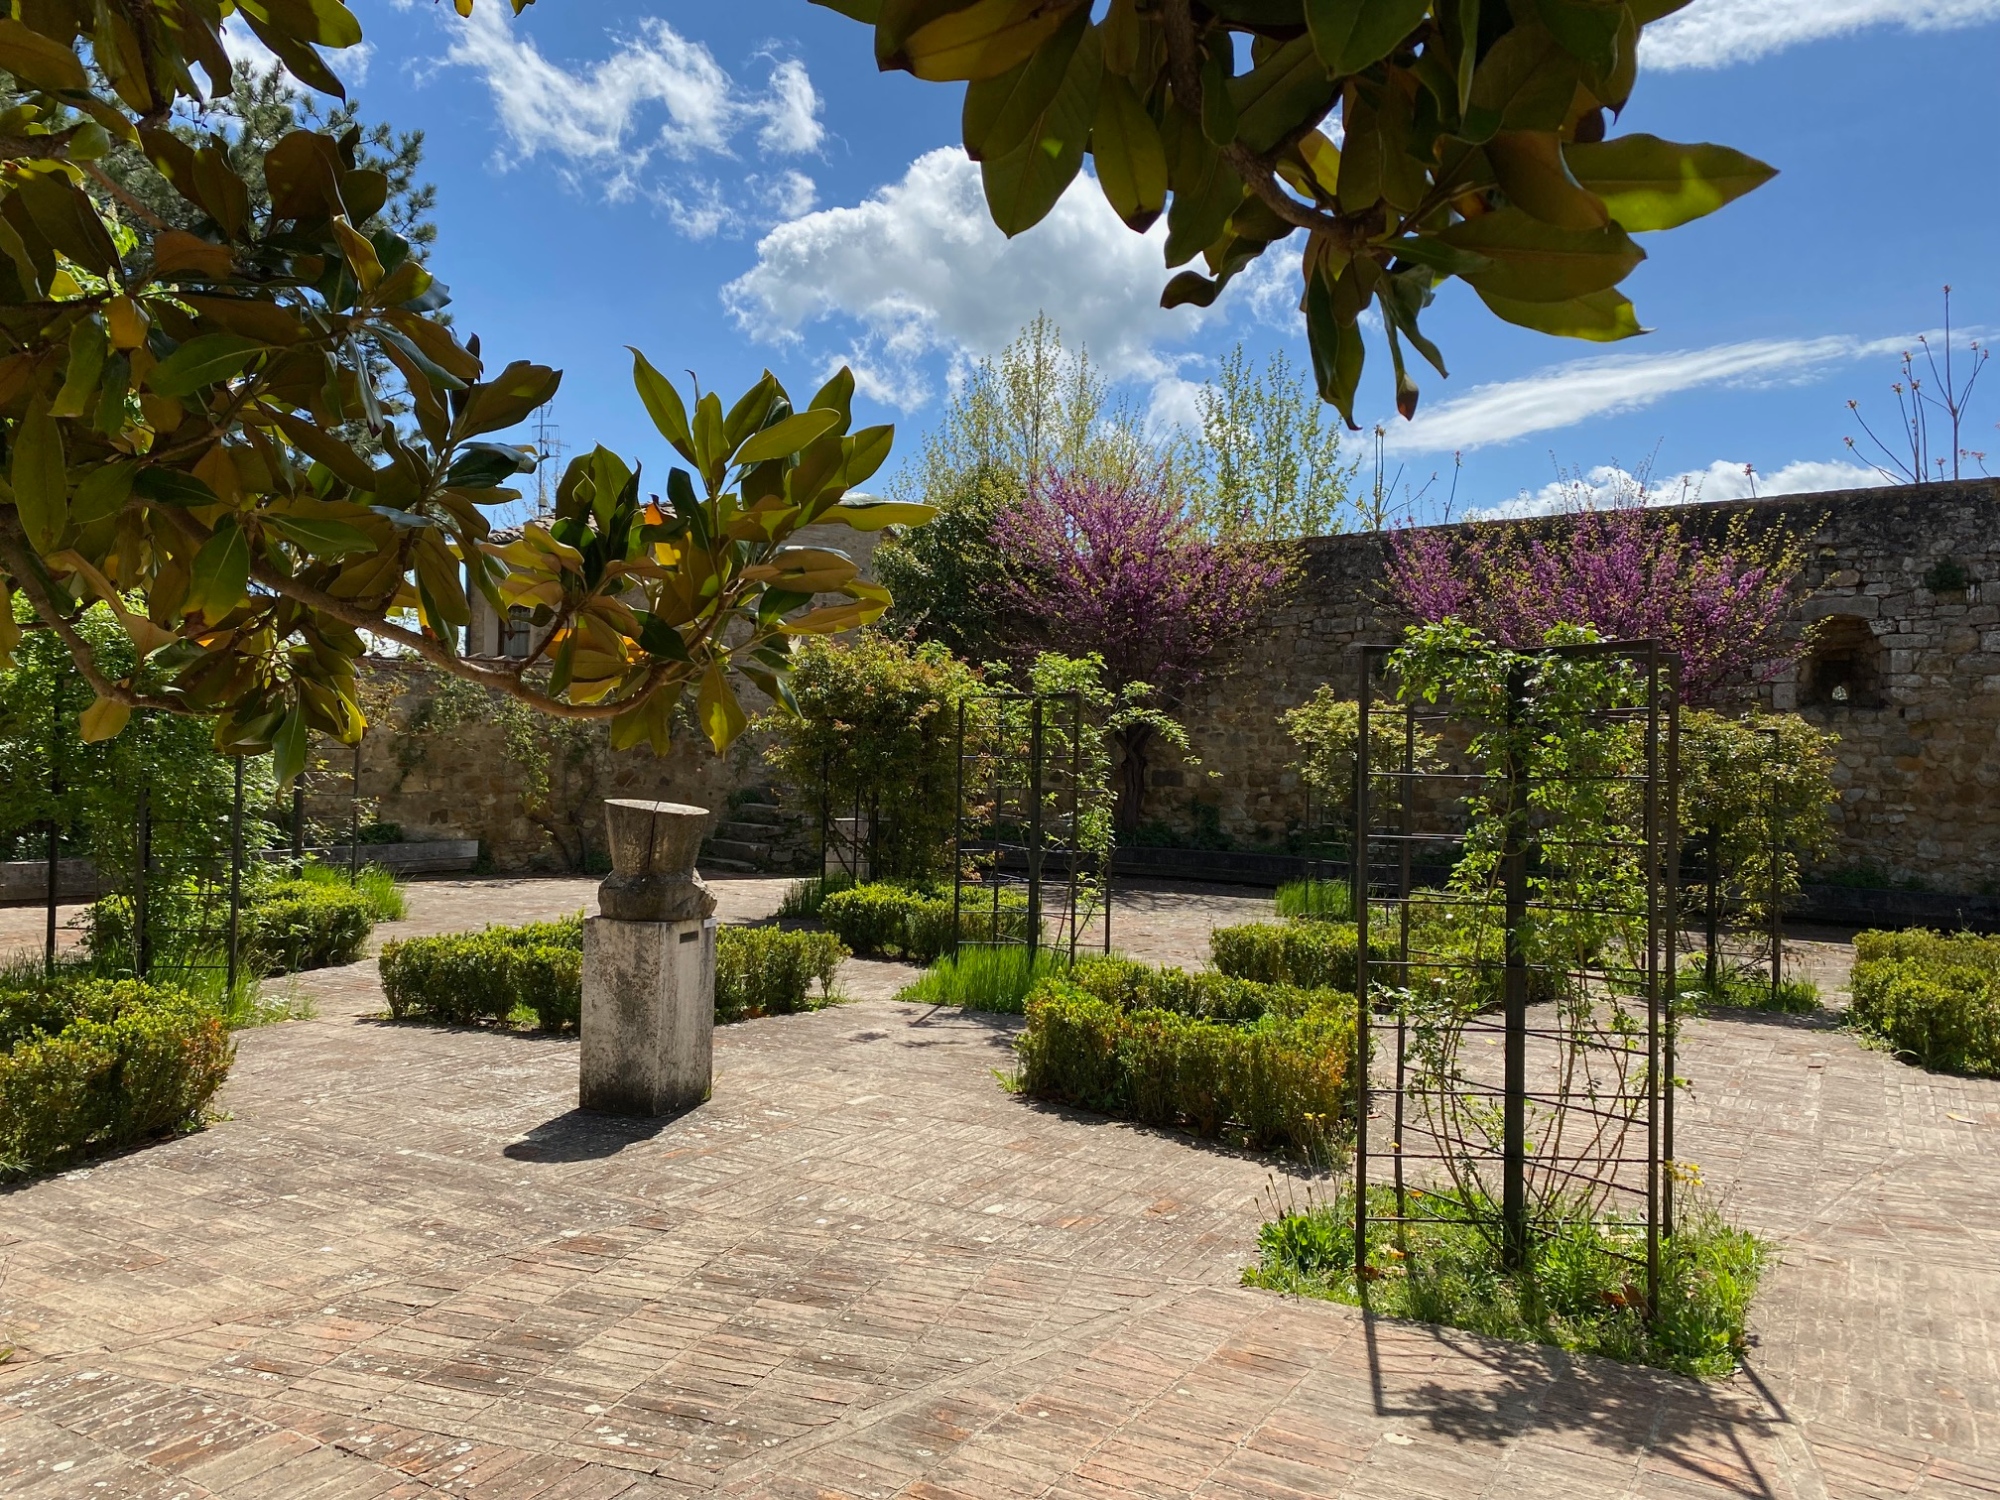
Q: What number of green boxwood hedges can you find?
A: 7